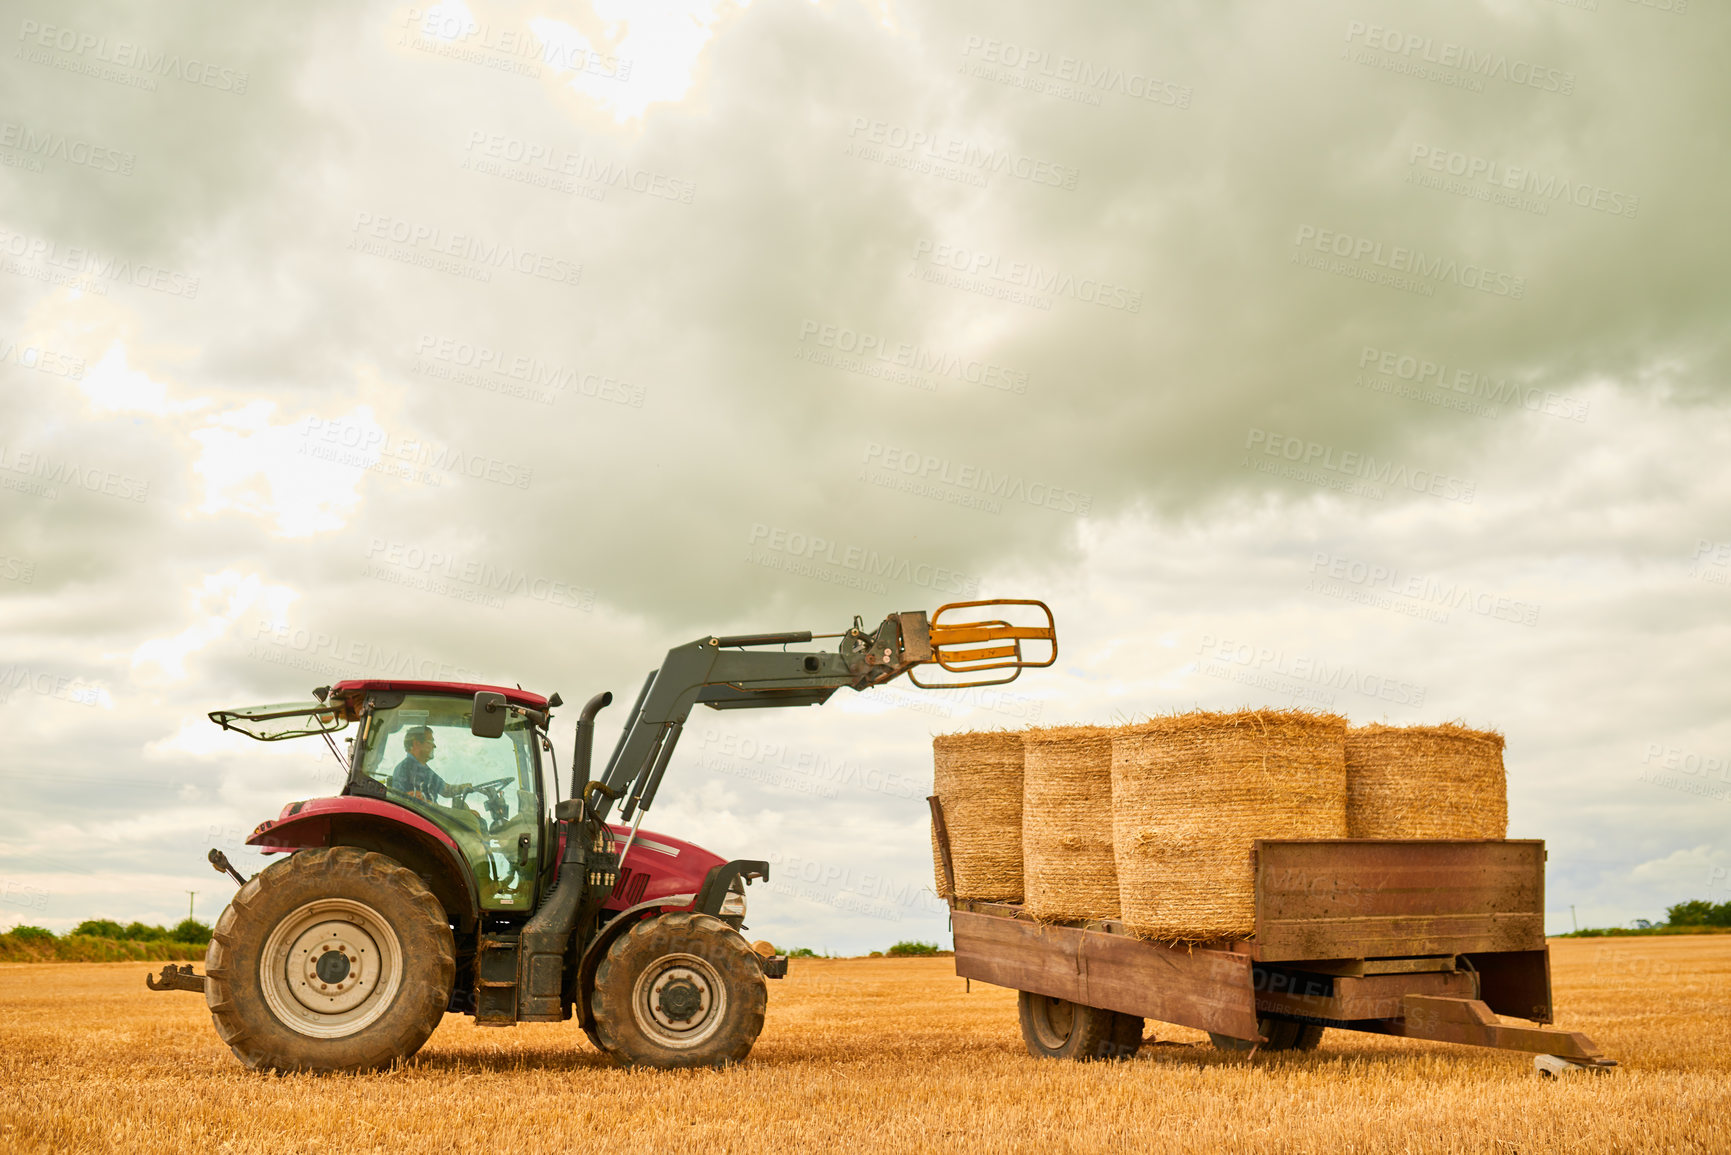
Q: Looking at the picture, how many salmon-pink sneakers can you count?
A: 0